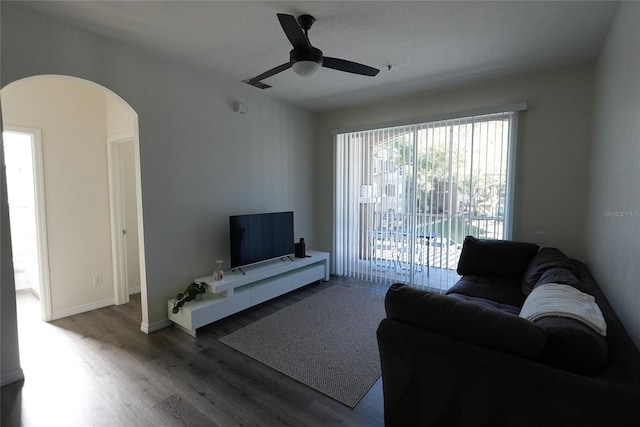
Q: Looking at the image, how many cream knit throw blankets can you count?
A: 1